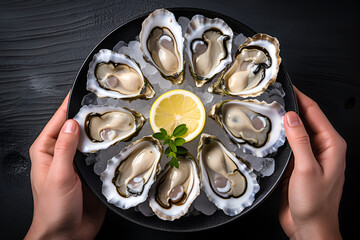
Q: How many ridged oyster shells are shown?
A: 9